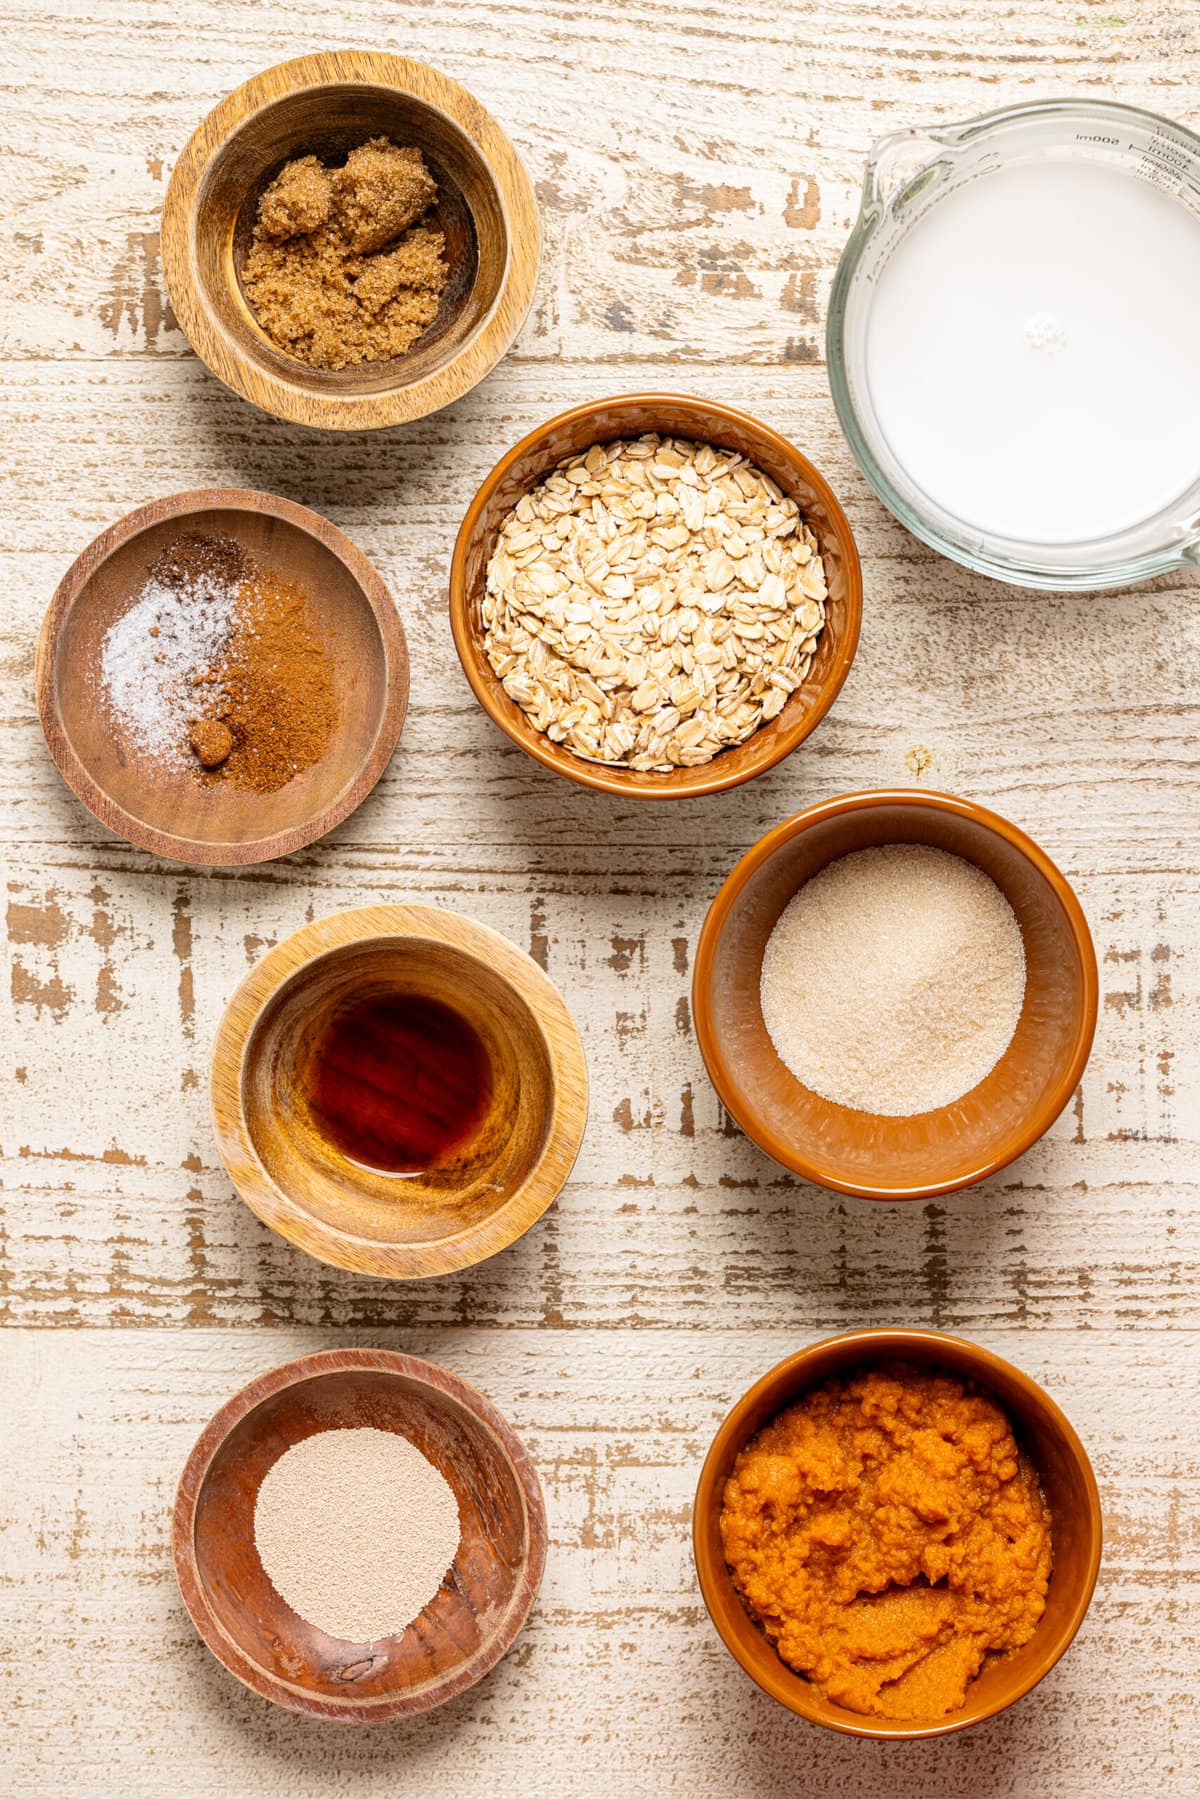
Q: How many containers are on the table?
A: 8